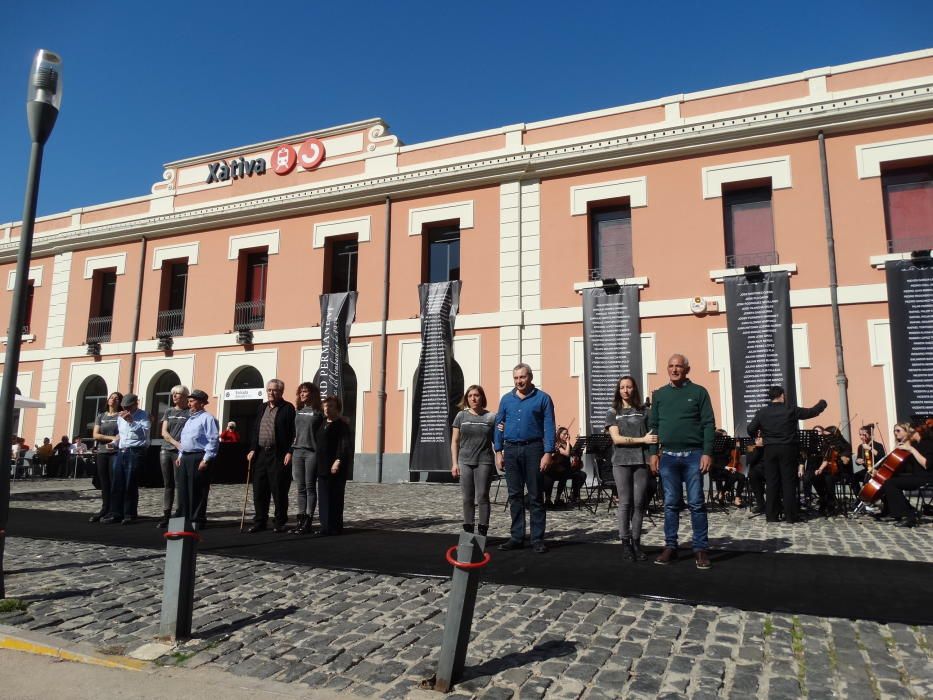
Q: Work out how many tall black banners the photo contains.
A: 5